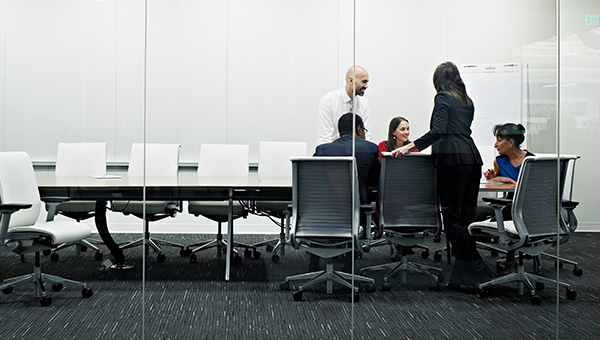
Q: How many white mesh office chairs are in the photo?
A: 5